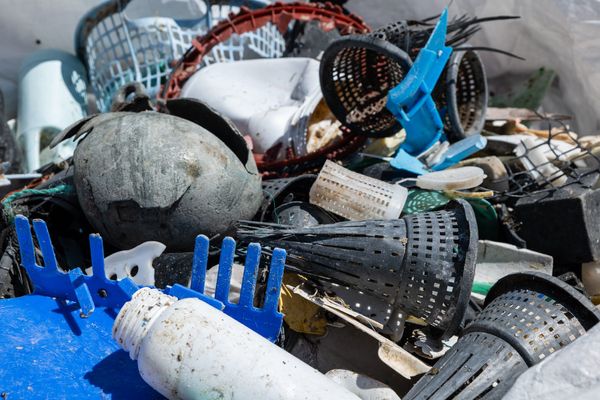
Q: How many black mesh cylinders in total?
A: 4